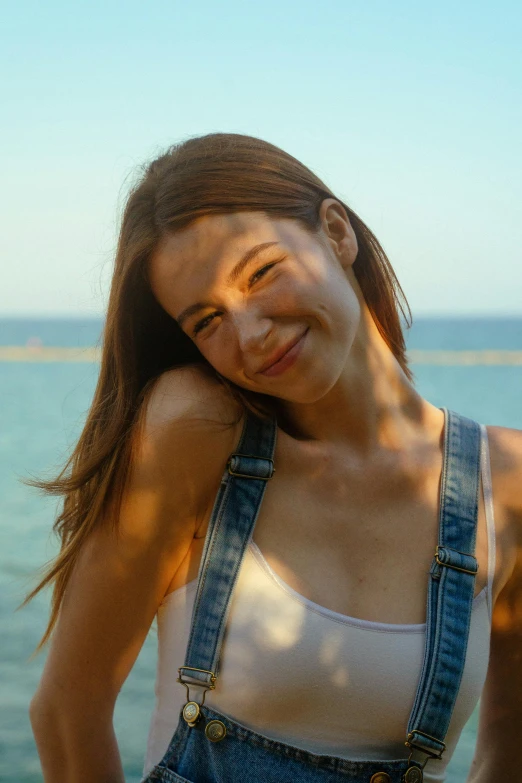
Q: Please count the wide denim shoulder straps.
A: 2